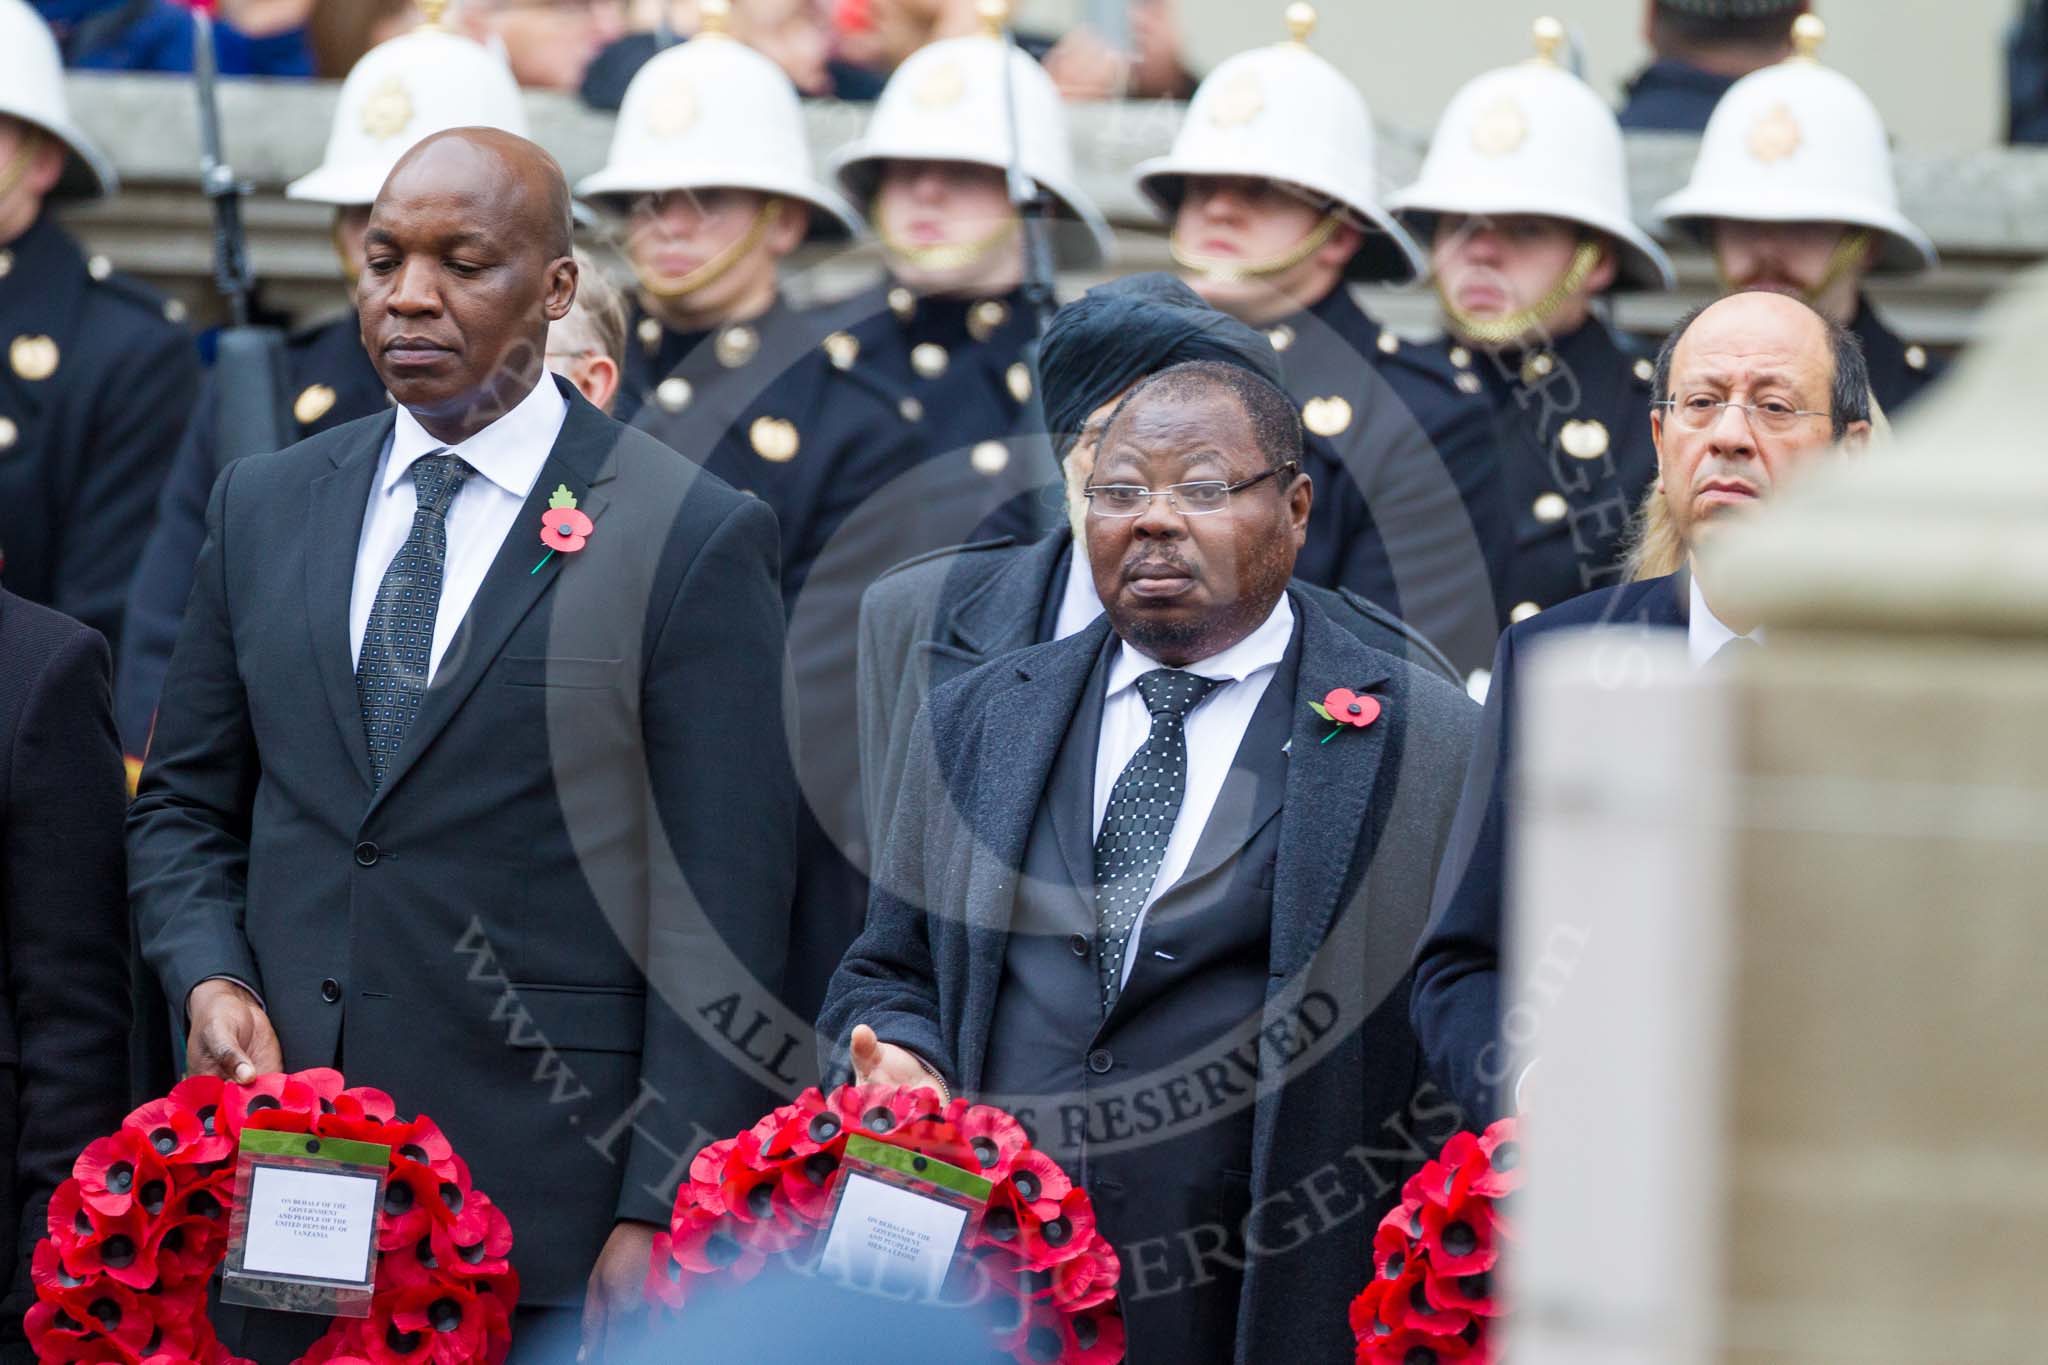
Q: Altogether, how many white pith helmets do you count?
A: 7